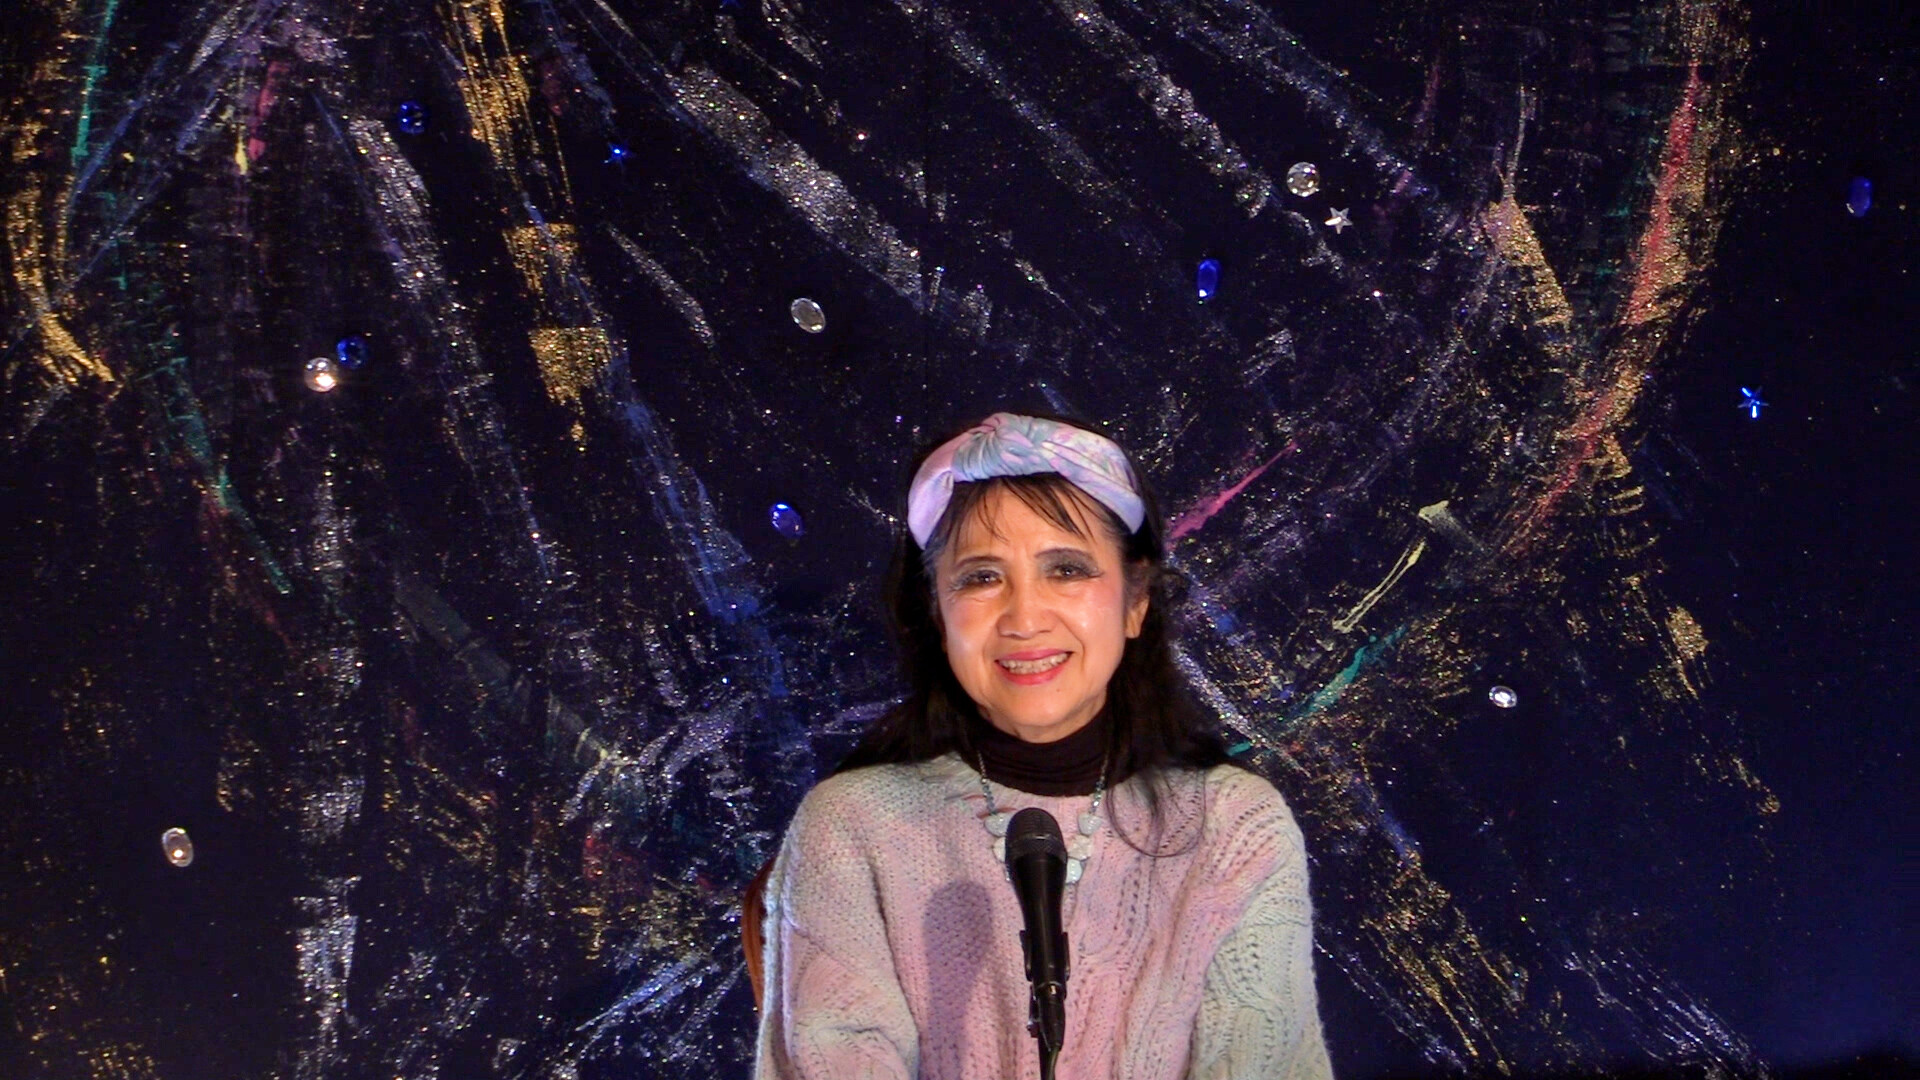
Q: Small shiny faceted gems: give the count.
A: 13